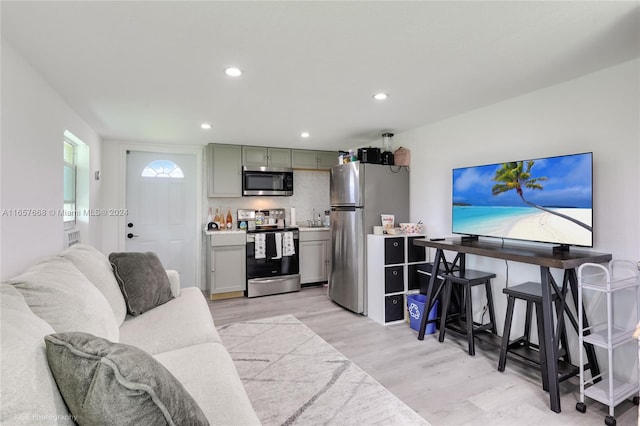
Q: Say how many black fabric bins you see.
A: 5